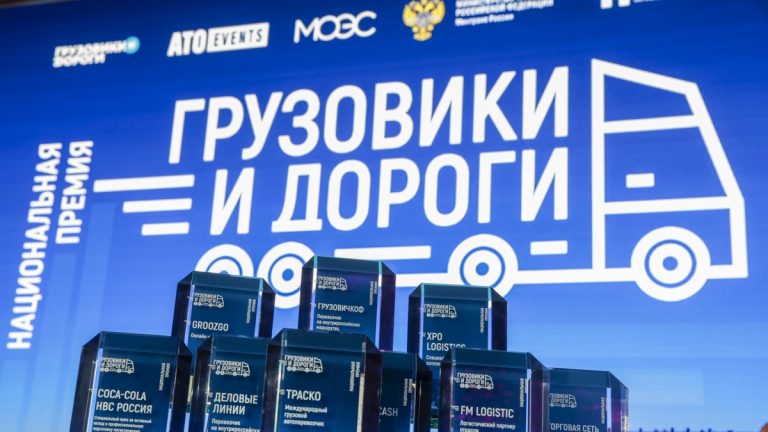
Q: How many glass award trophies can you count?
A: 9